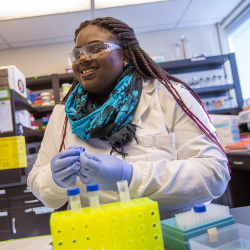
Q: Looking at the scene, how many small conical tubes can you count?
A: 3